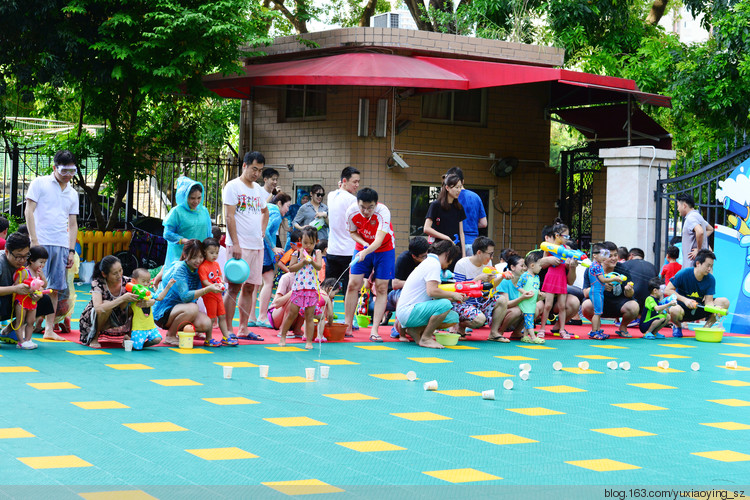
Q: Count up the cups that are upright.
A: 5